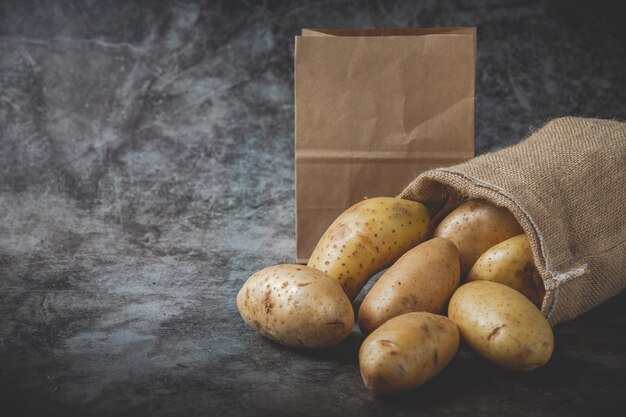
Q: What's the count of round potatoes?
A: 7